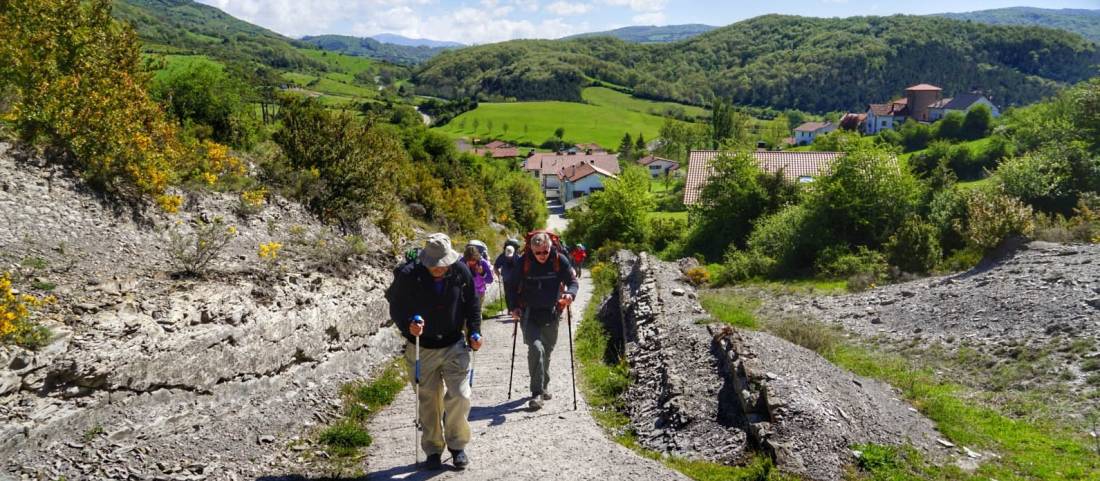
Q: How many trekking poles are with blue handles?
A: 2